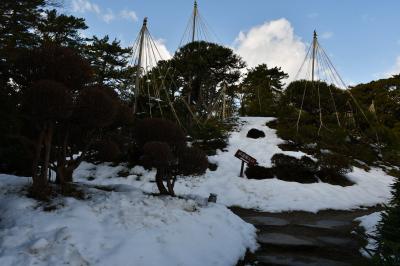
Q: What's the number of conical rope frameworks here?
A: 3